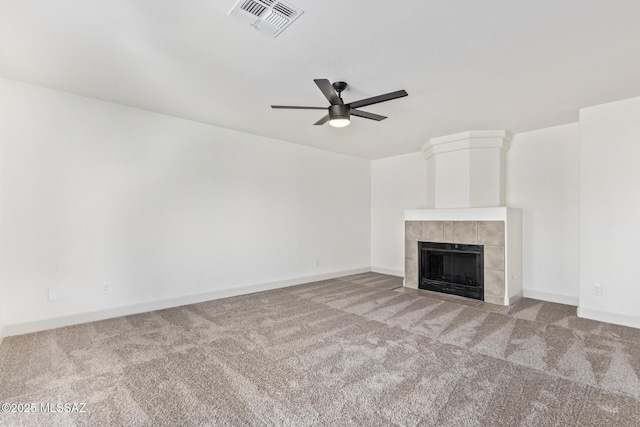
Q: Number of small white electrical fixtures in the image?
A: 4